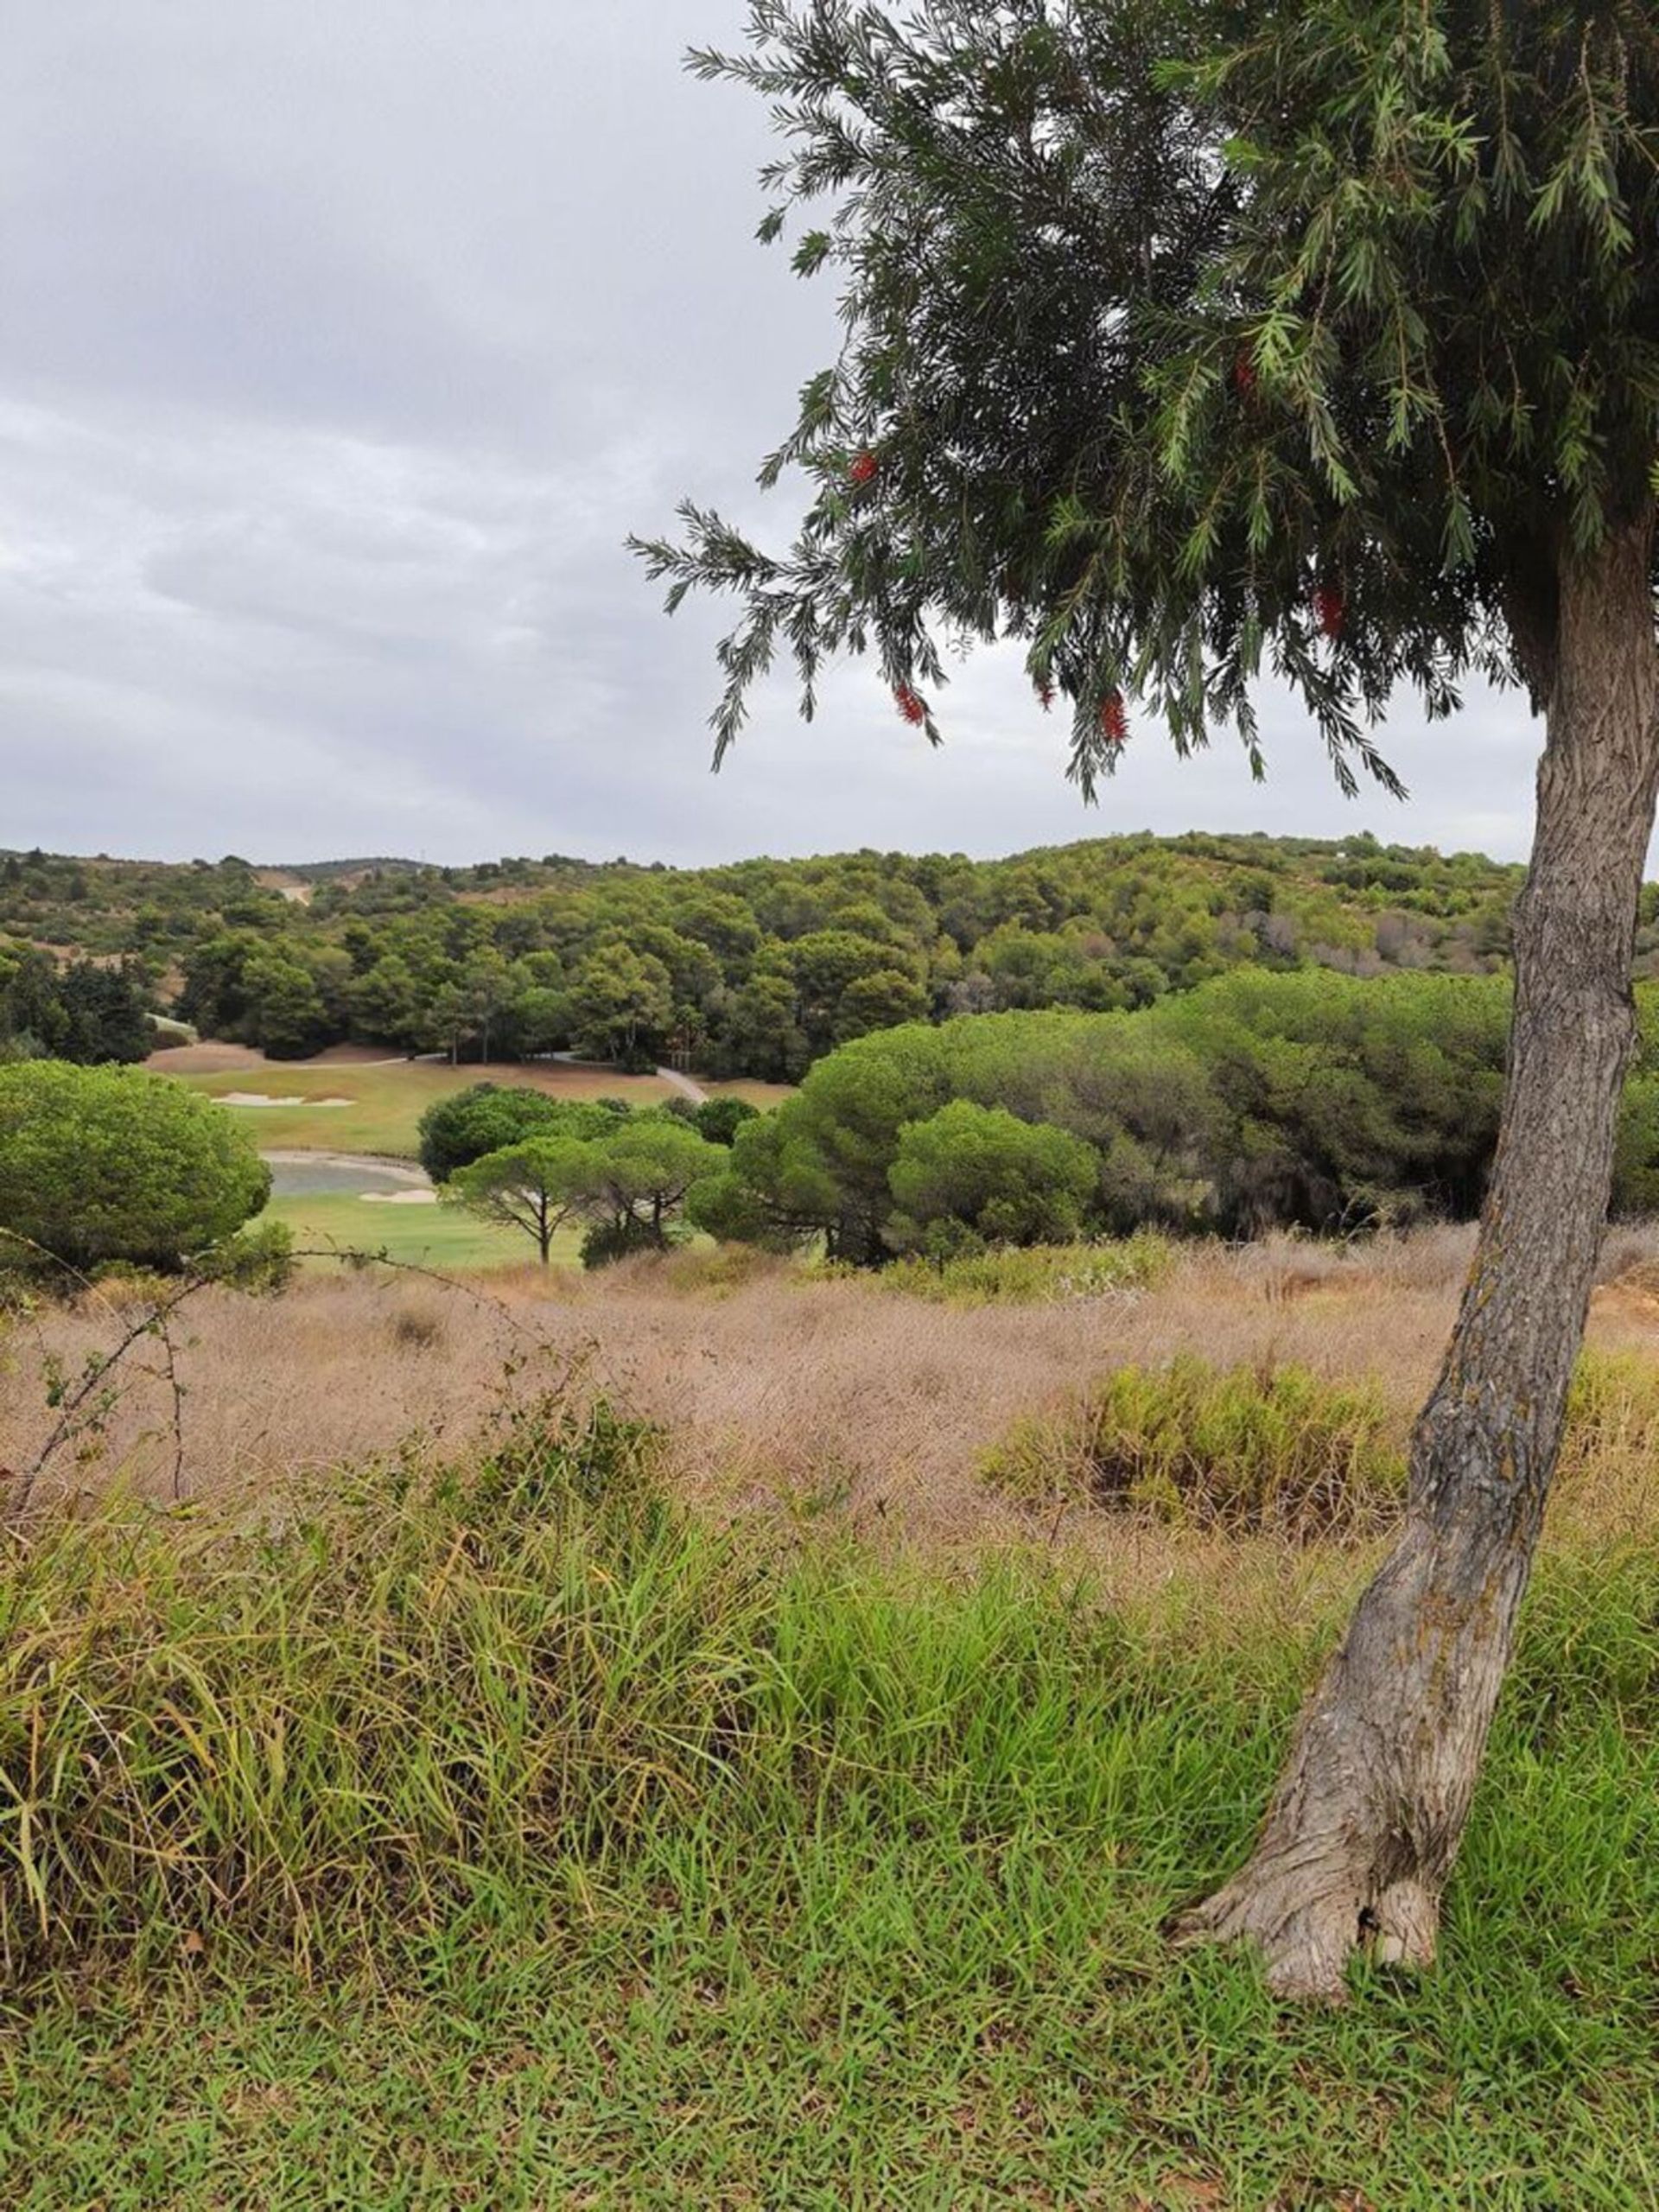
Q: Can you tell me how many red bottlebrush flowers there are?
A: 6